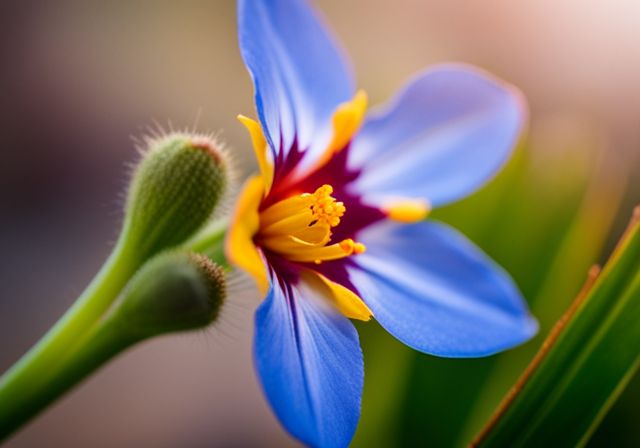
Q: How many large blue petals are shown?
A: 4